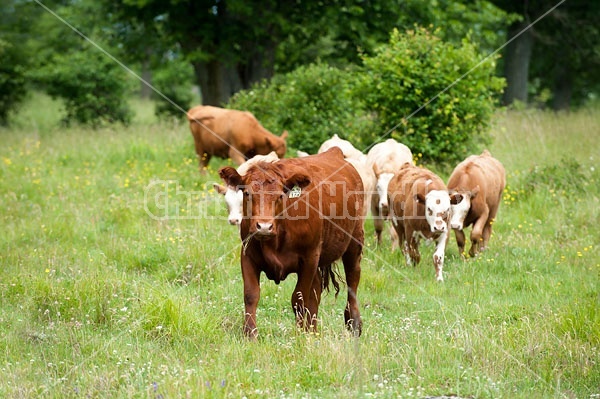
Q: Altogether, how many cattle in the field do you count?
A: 7